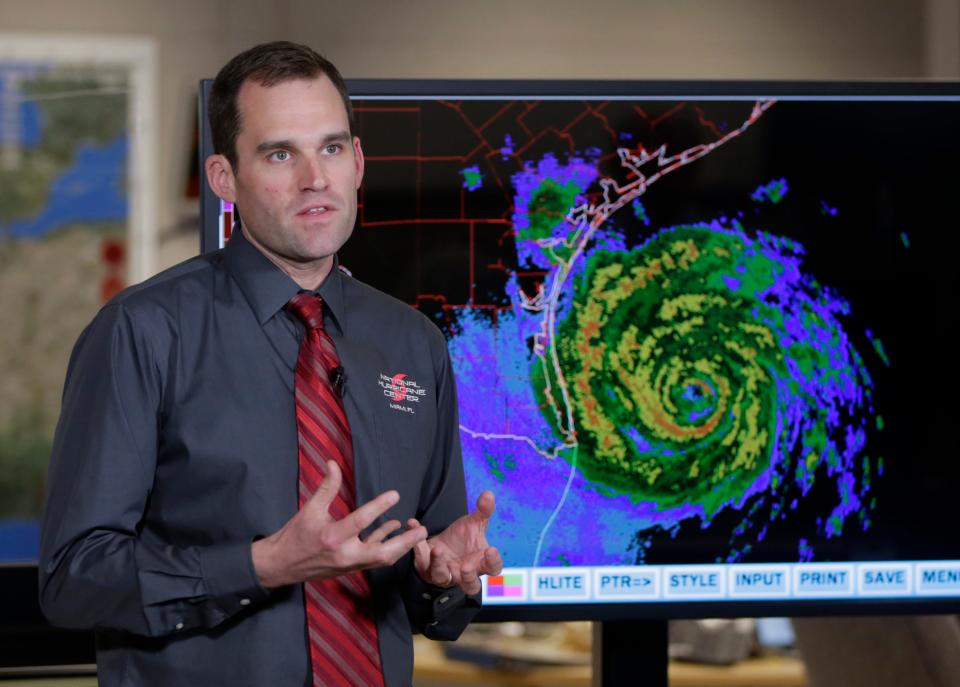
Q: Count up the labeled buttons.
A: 7